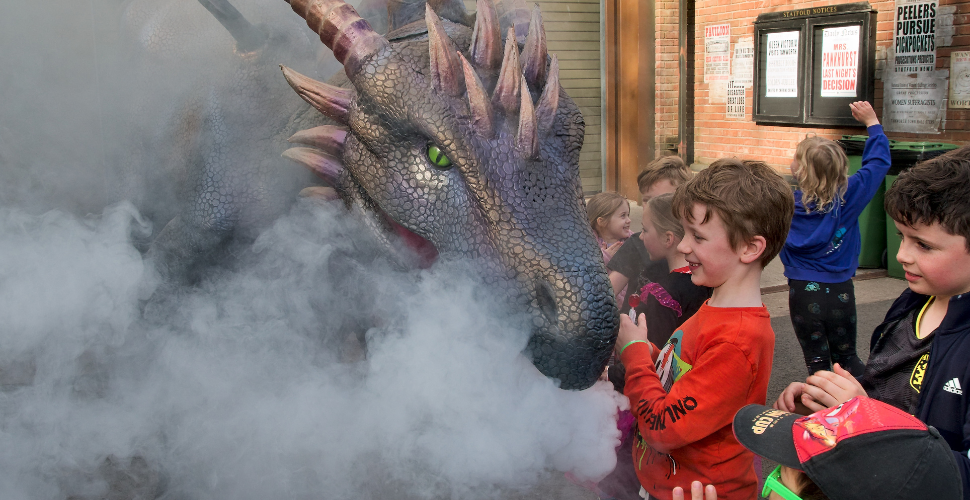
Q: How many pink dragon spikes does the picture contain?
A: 11